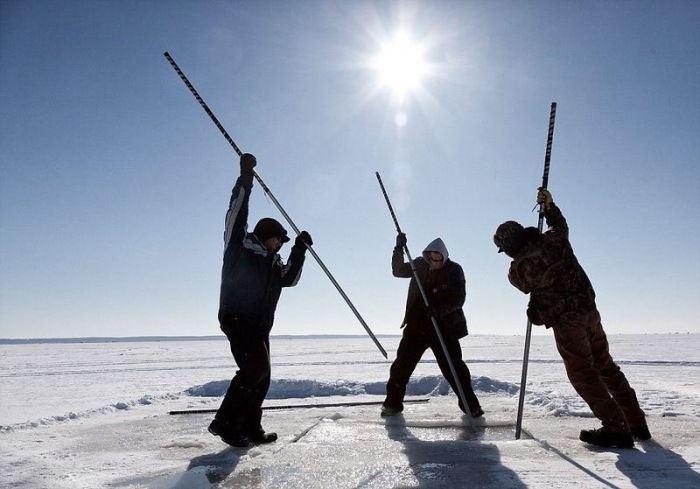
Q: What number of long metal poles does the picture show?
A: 4